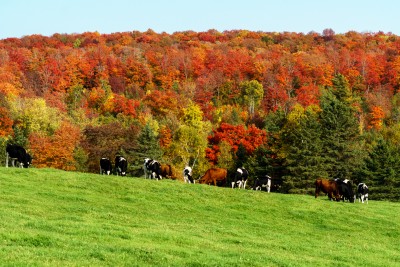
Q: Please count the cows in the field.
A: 12